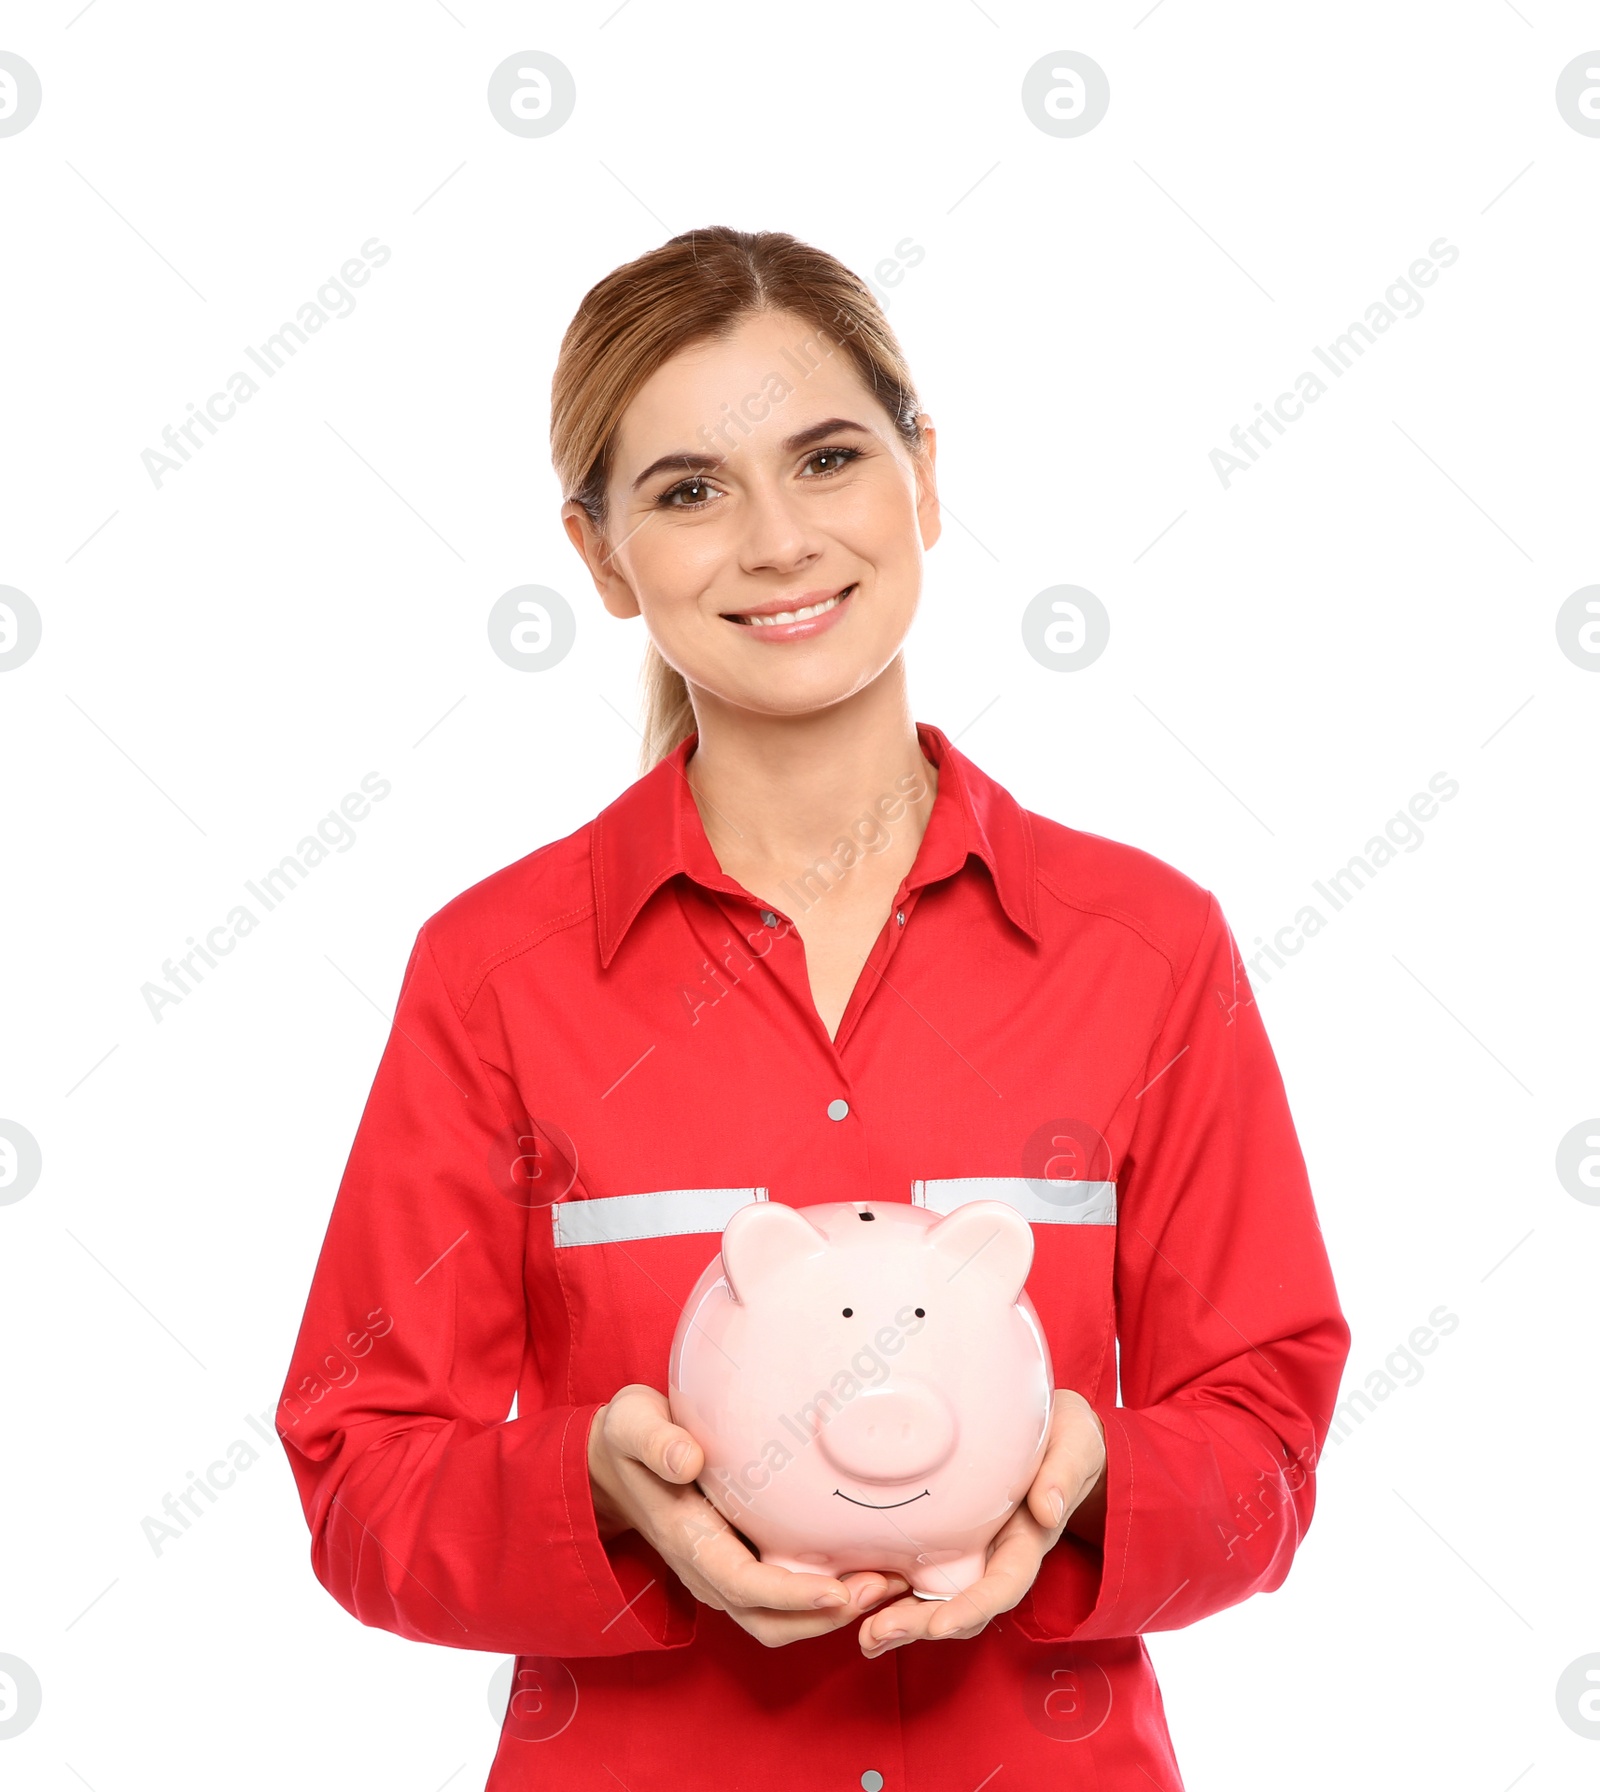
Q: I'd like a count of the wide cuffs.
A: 2